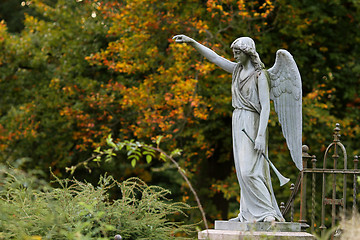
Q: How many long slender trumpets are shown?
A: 1